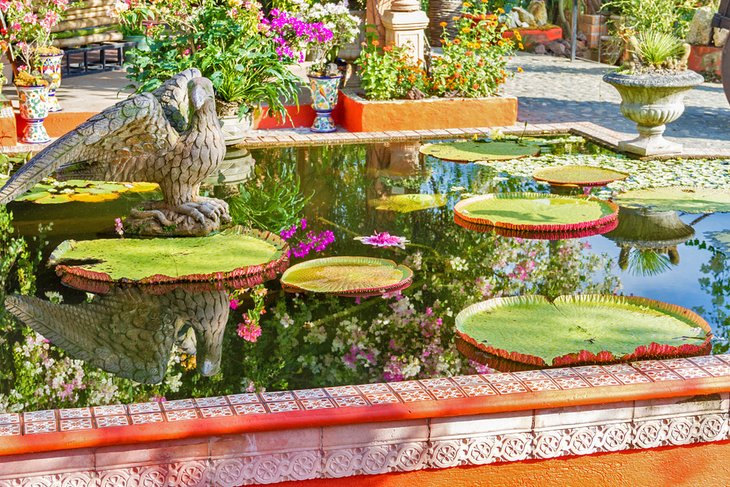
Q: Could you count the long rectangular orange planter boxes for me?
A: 1